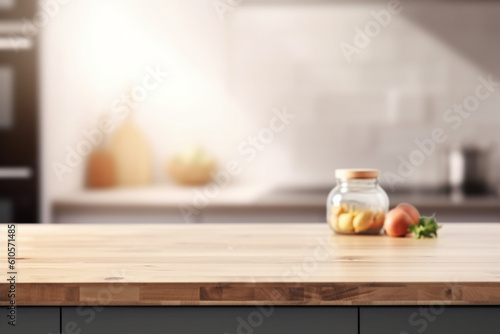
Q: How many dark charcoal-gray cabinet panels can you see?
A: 3